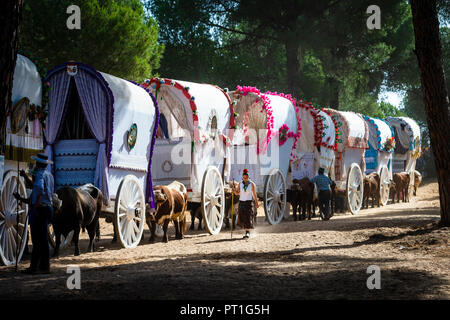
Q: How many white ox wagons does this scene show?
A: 8